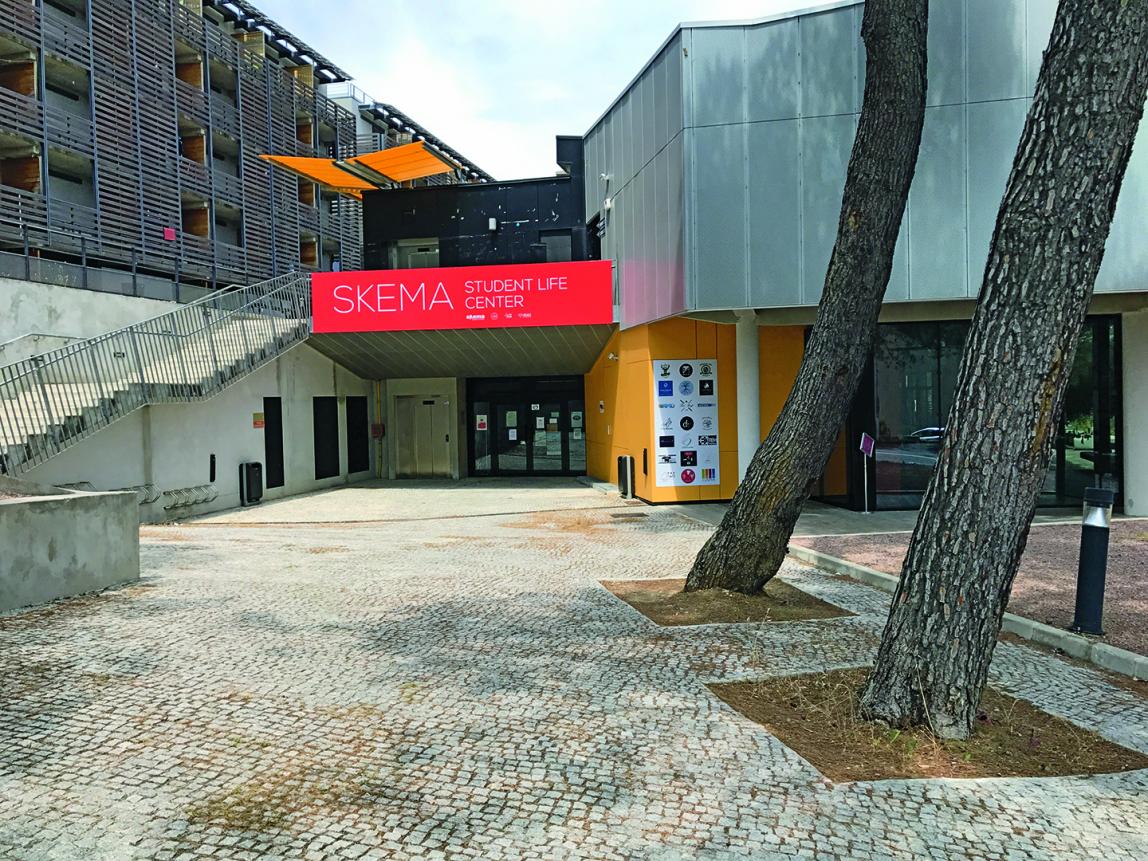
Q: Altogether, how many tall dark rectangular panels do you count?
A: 3